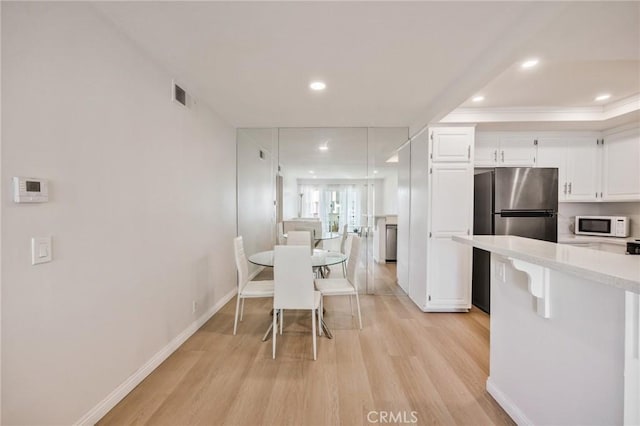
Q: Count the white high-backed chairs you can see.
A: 4